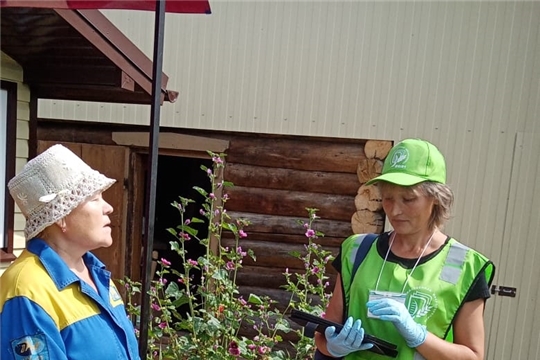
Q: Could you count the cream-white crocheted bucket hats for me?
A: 1